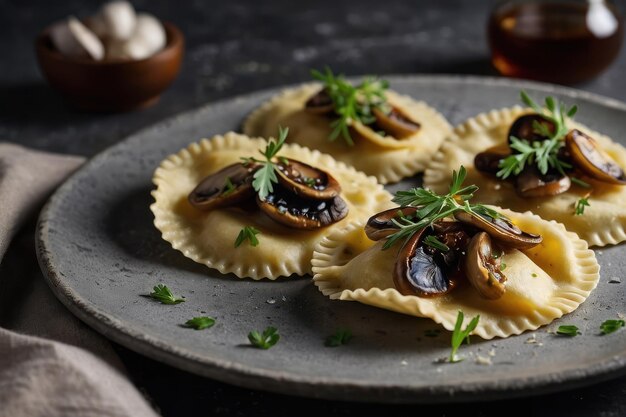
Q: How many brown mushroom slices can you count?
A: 13